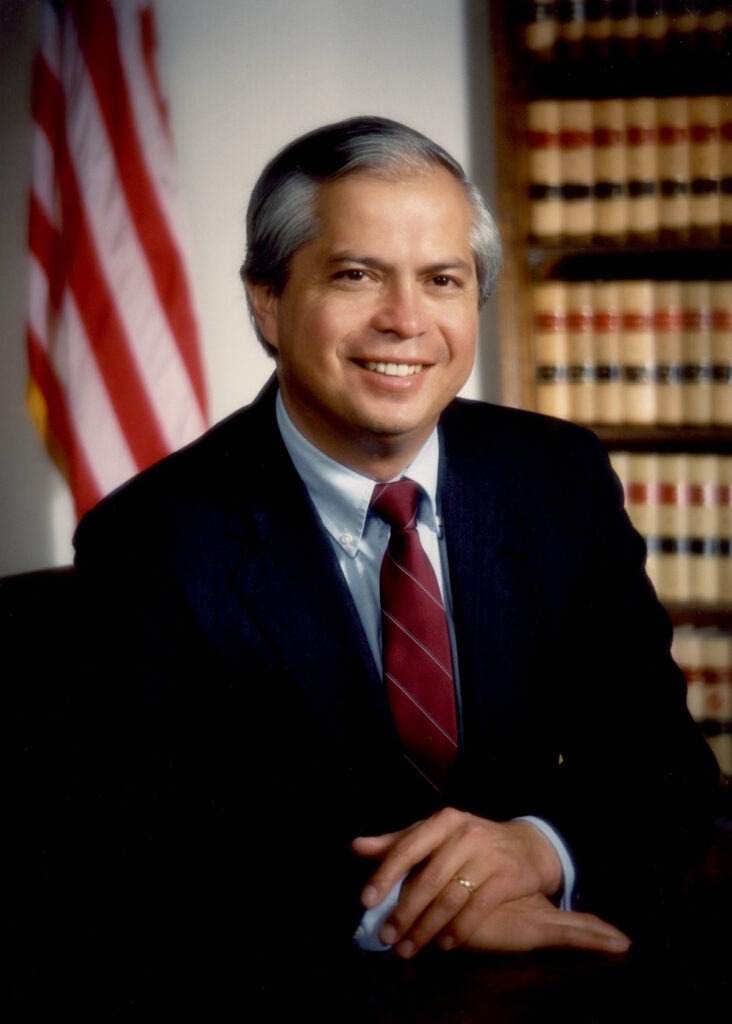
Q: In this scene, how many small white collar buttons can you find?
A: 2